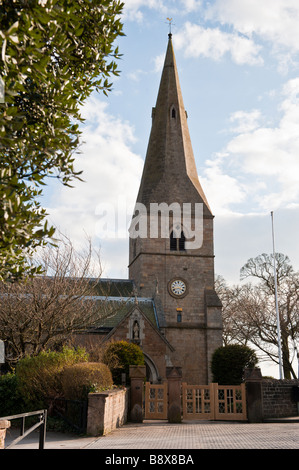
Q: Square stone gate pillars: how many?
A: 3